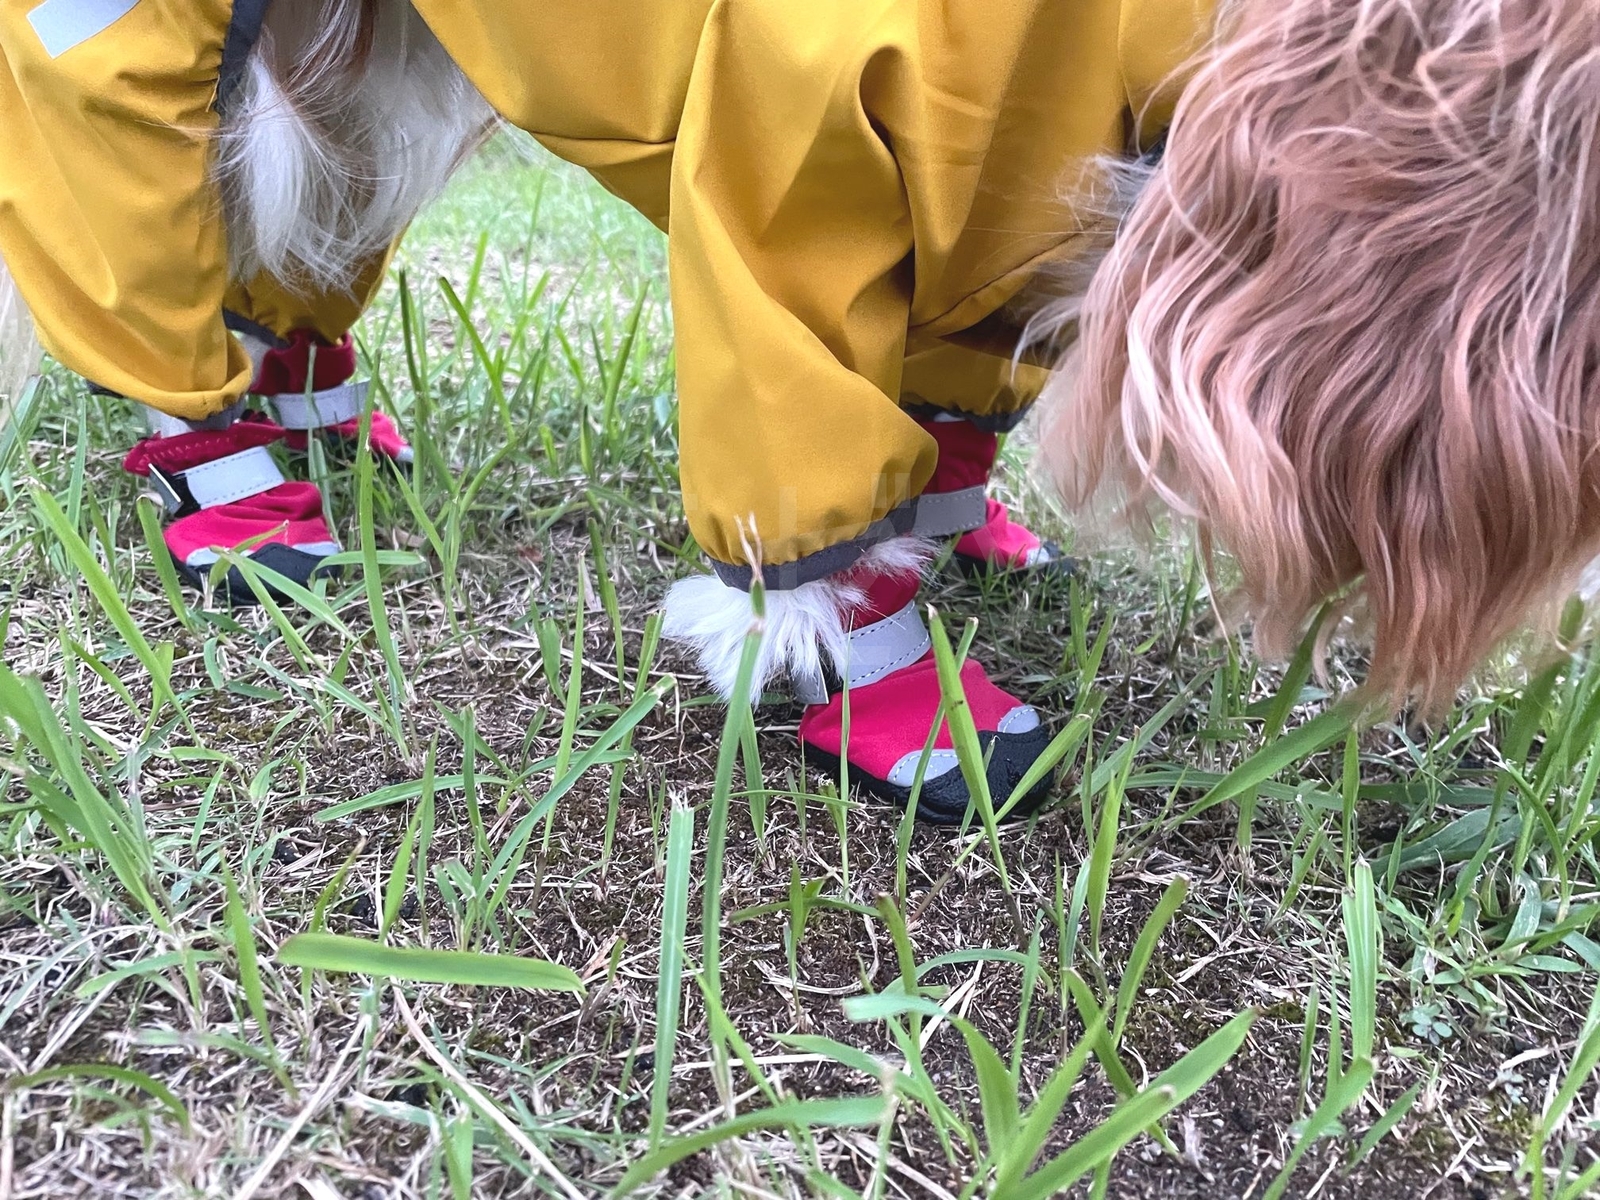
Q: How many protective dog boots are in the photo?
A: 4